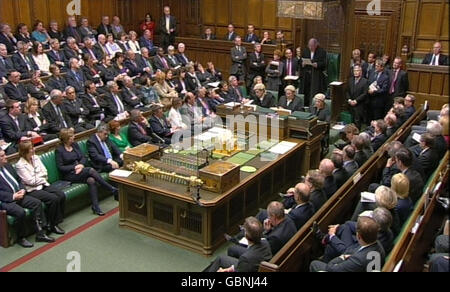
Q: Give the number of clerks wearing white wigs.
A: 3